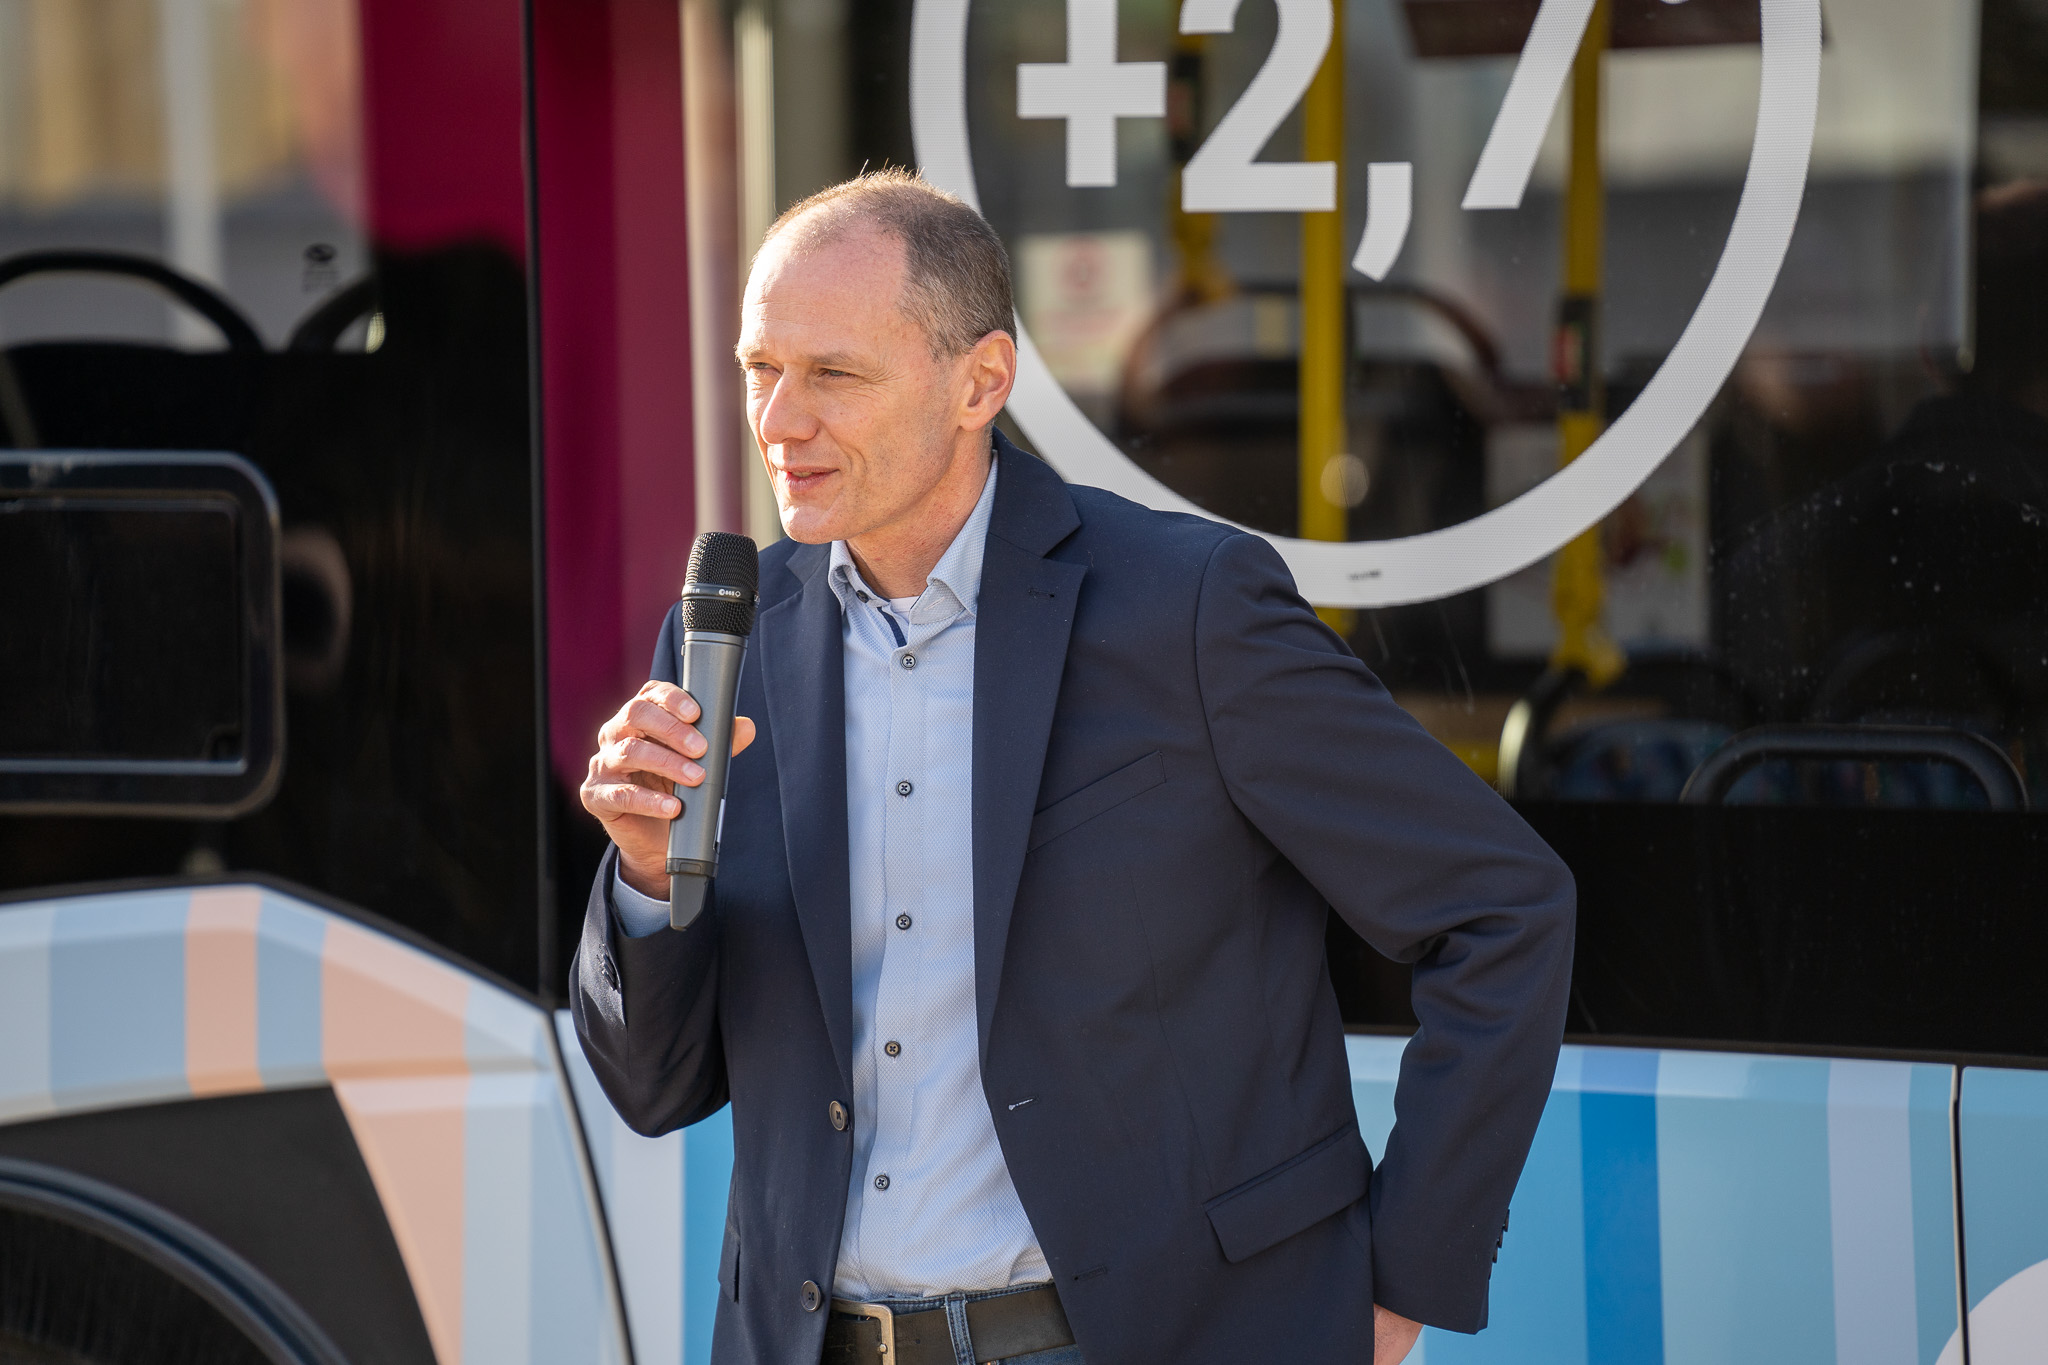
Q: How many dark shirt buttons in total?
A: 6